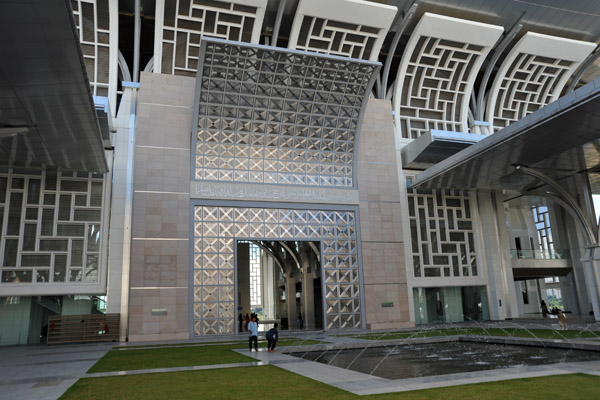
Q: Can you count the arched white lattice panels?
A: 5